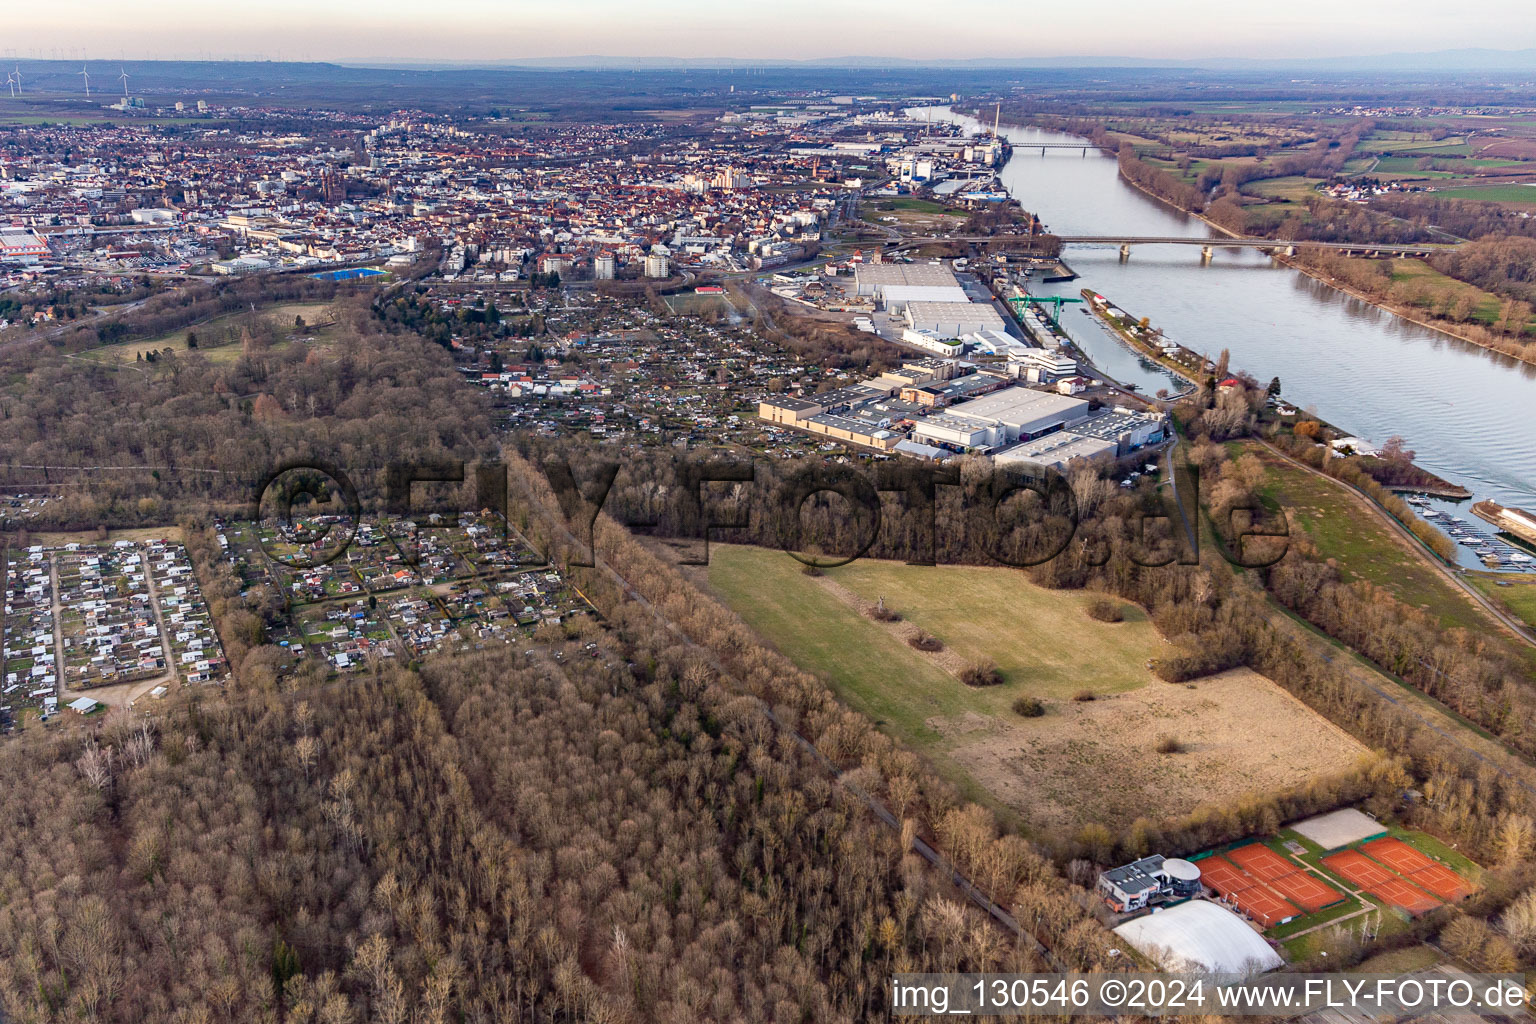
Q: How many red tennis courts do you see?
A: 4